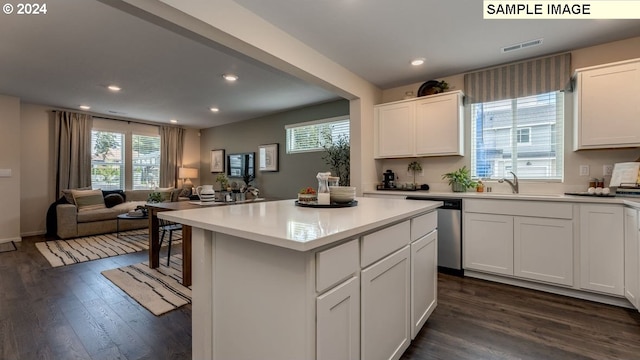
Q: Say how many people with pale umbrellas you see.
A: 0